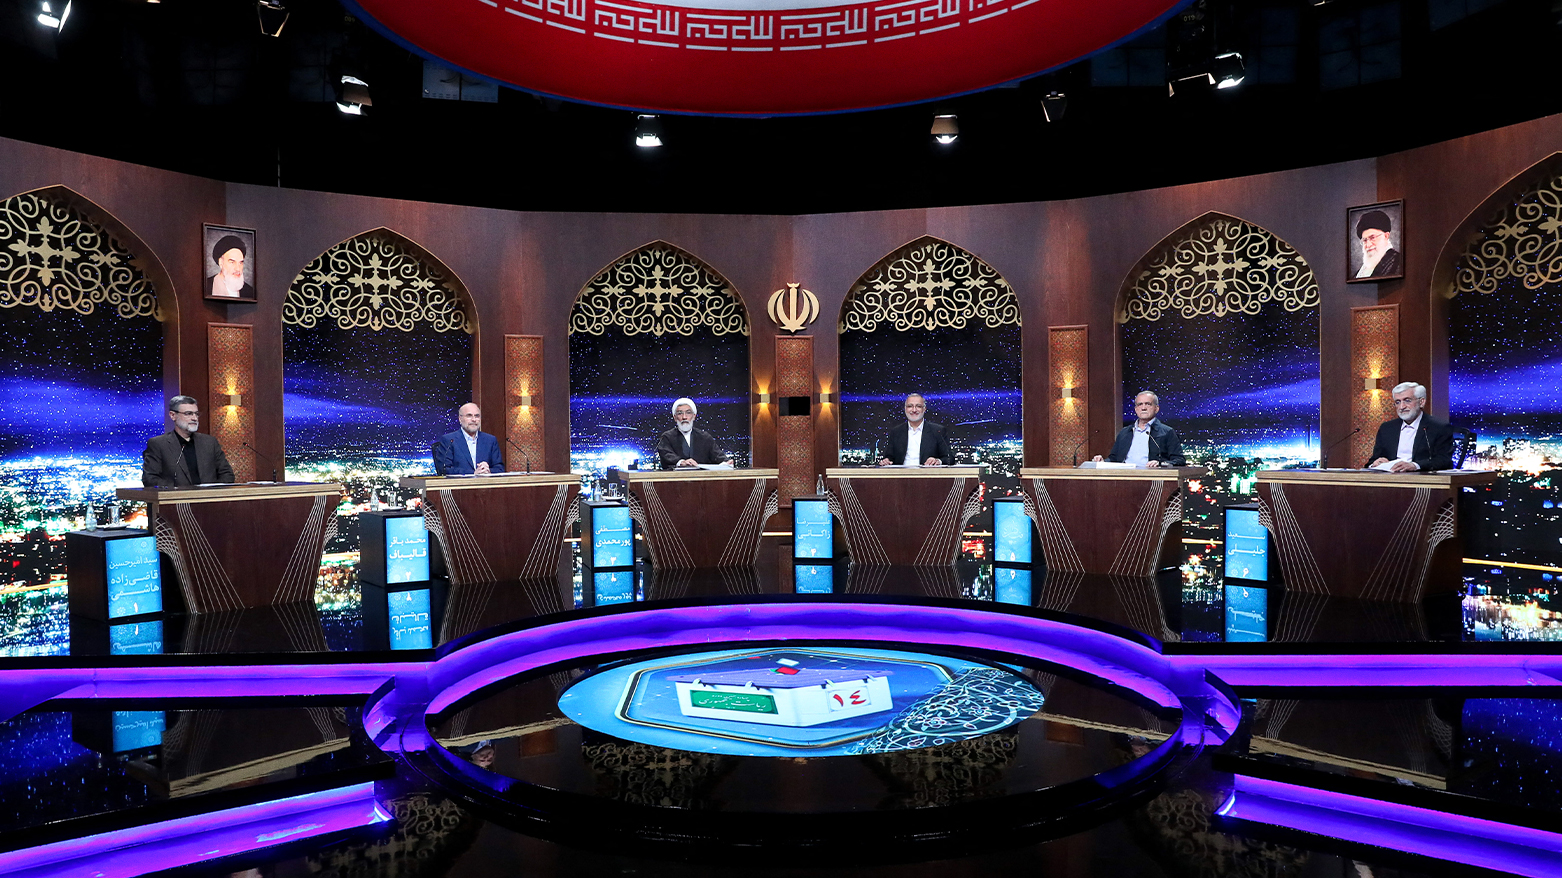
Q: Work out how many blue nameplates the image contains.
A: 6